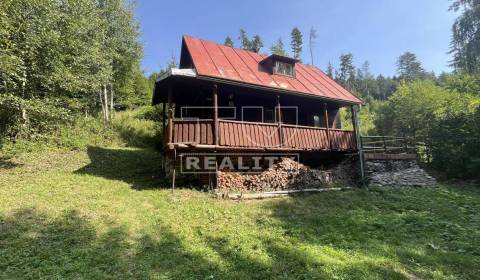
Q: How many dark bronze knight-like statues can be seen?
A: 0